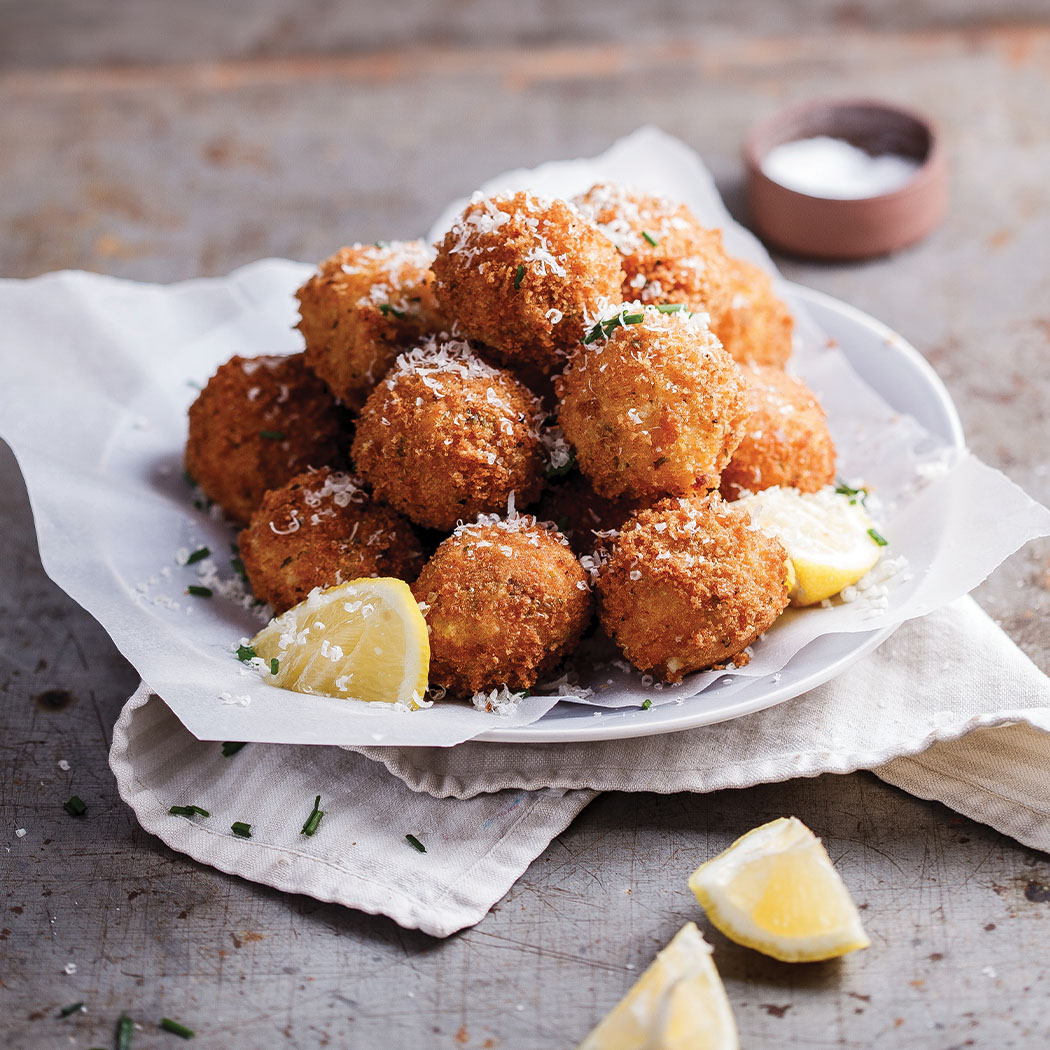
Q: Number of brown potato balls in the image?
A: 12